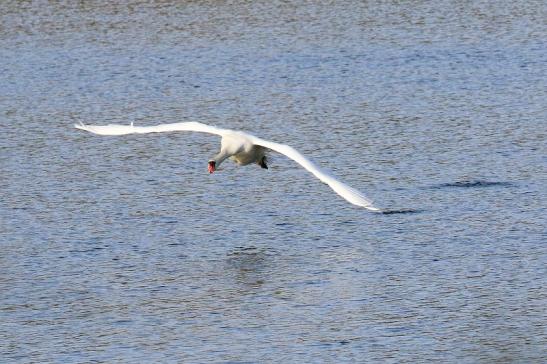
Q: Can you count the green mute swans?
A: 0